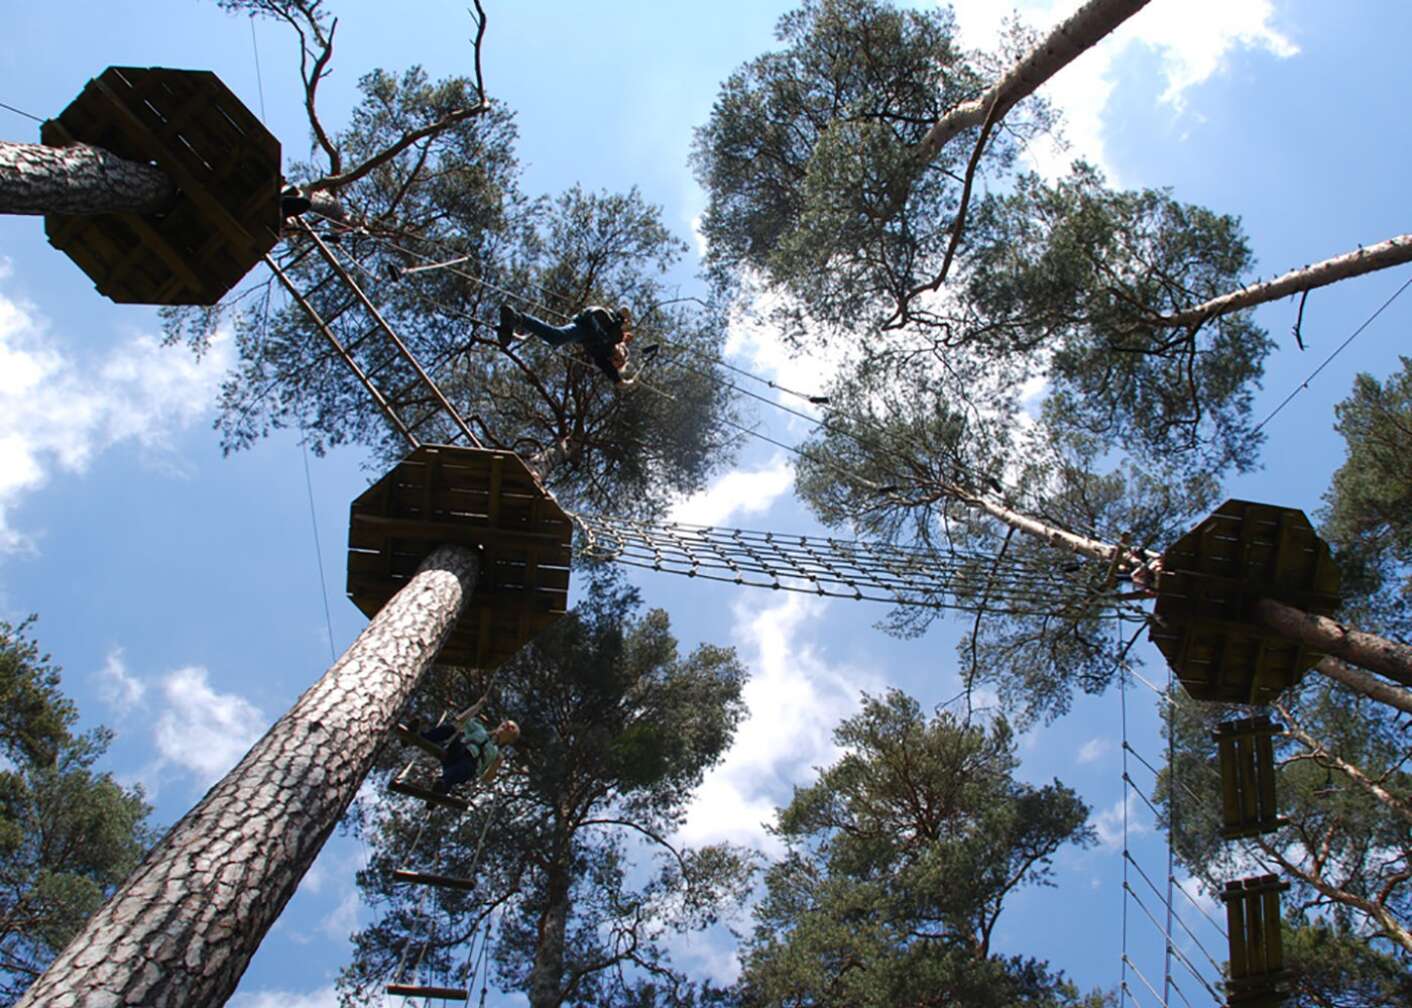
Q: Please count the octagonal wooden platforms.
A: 3